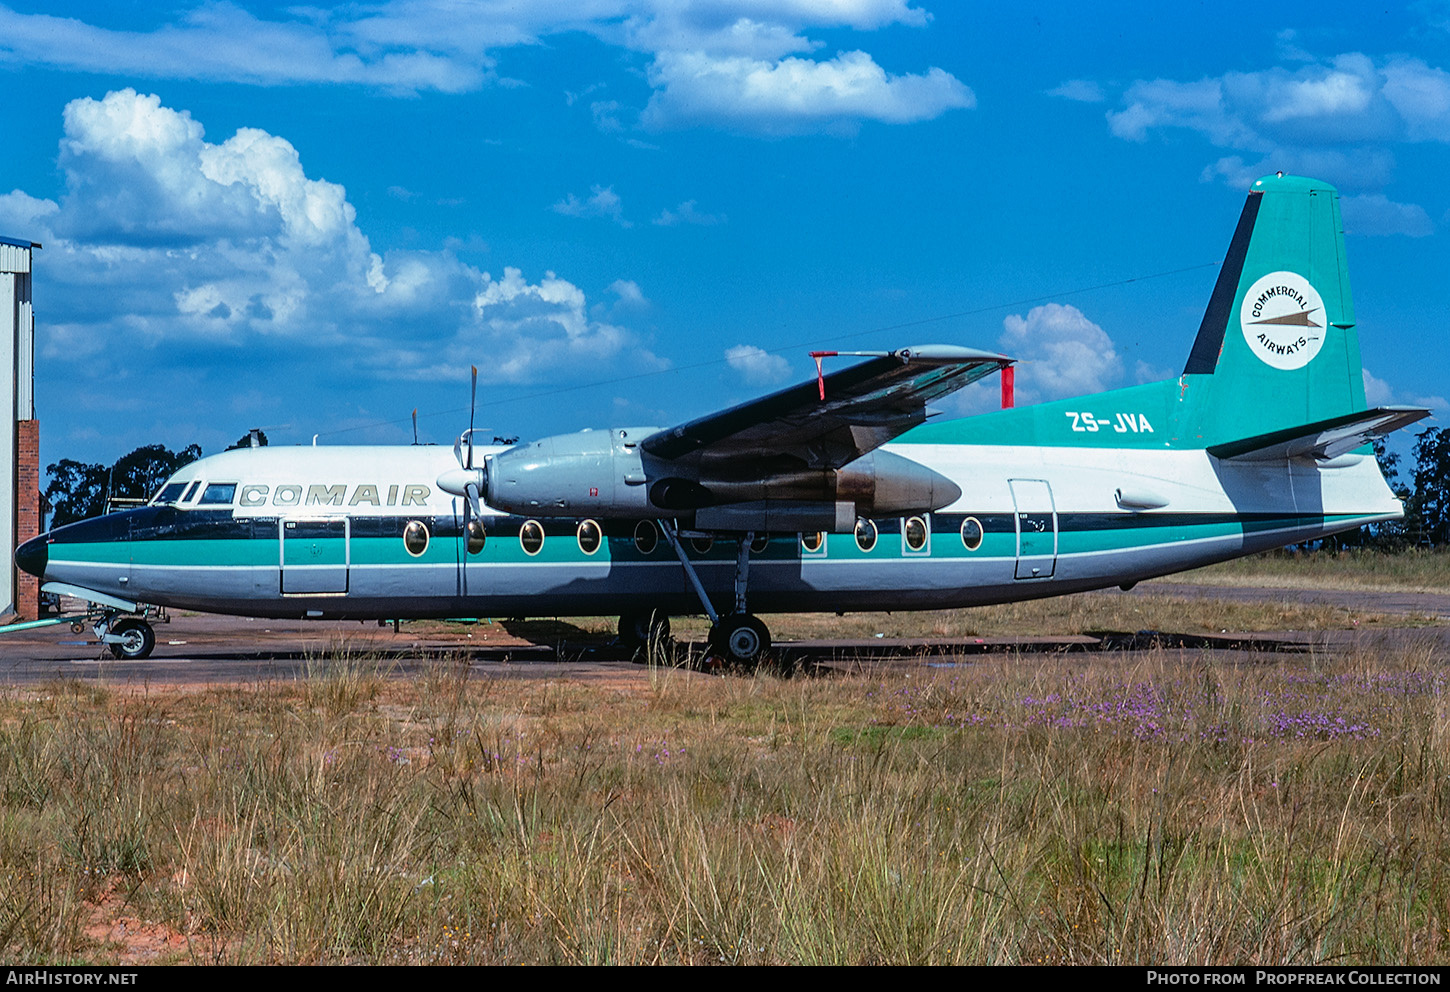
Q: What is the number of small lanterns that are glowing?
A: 0